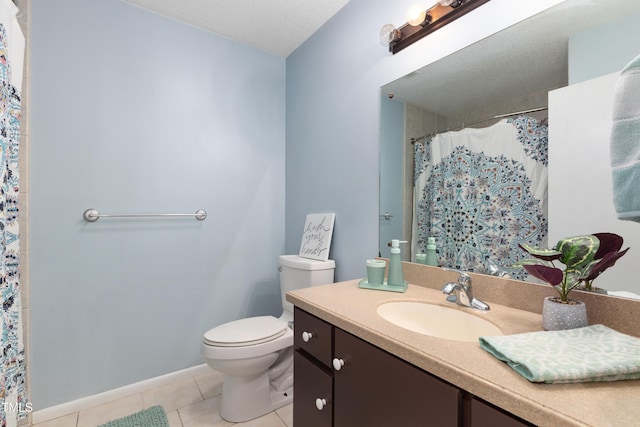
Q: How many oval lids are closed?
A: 1